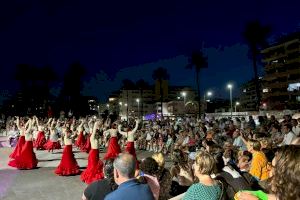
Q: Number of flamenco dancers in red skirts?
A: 10